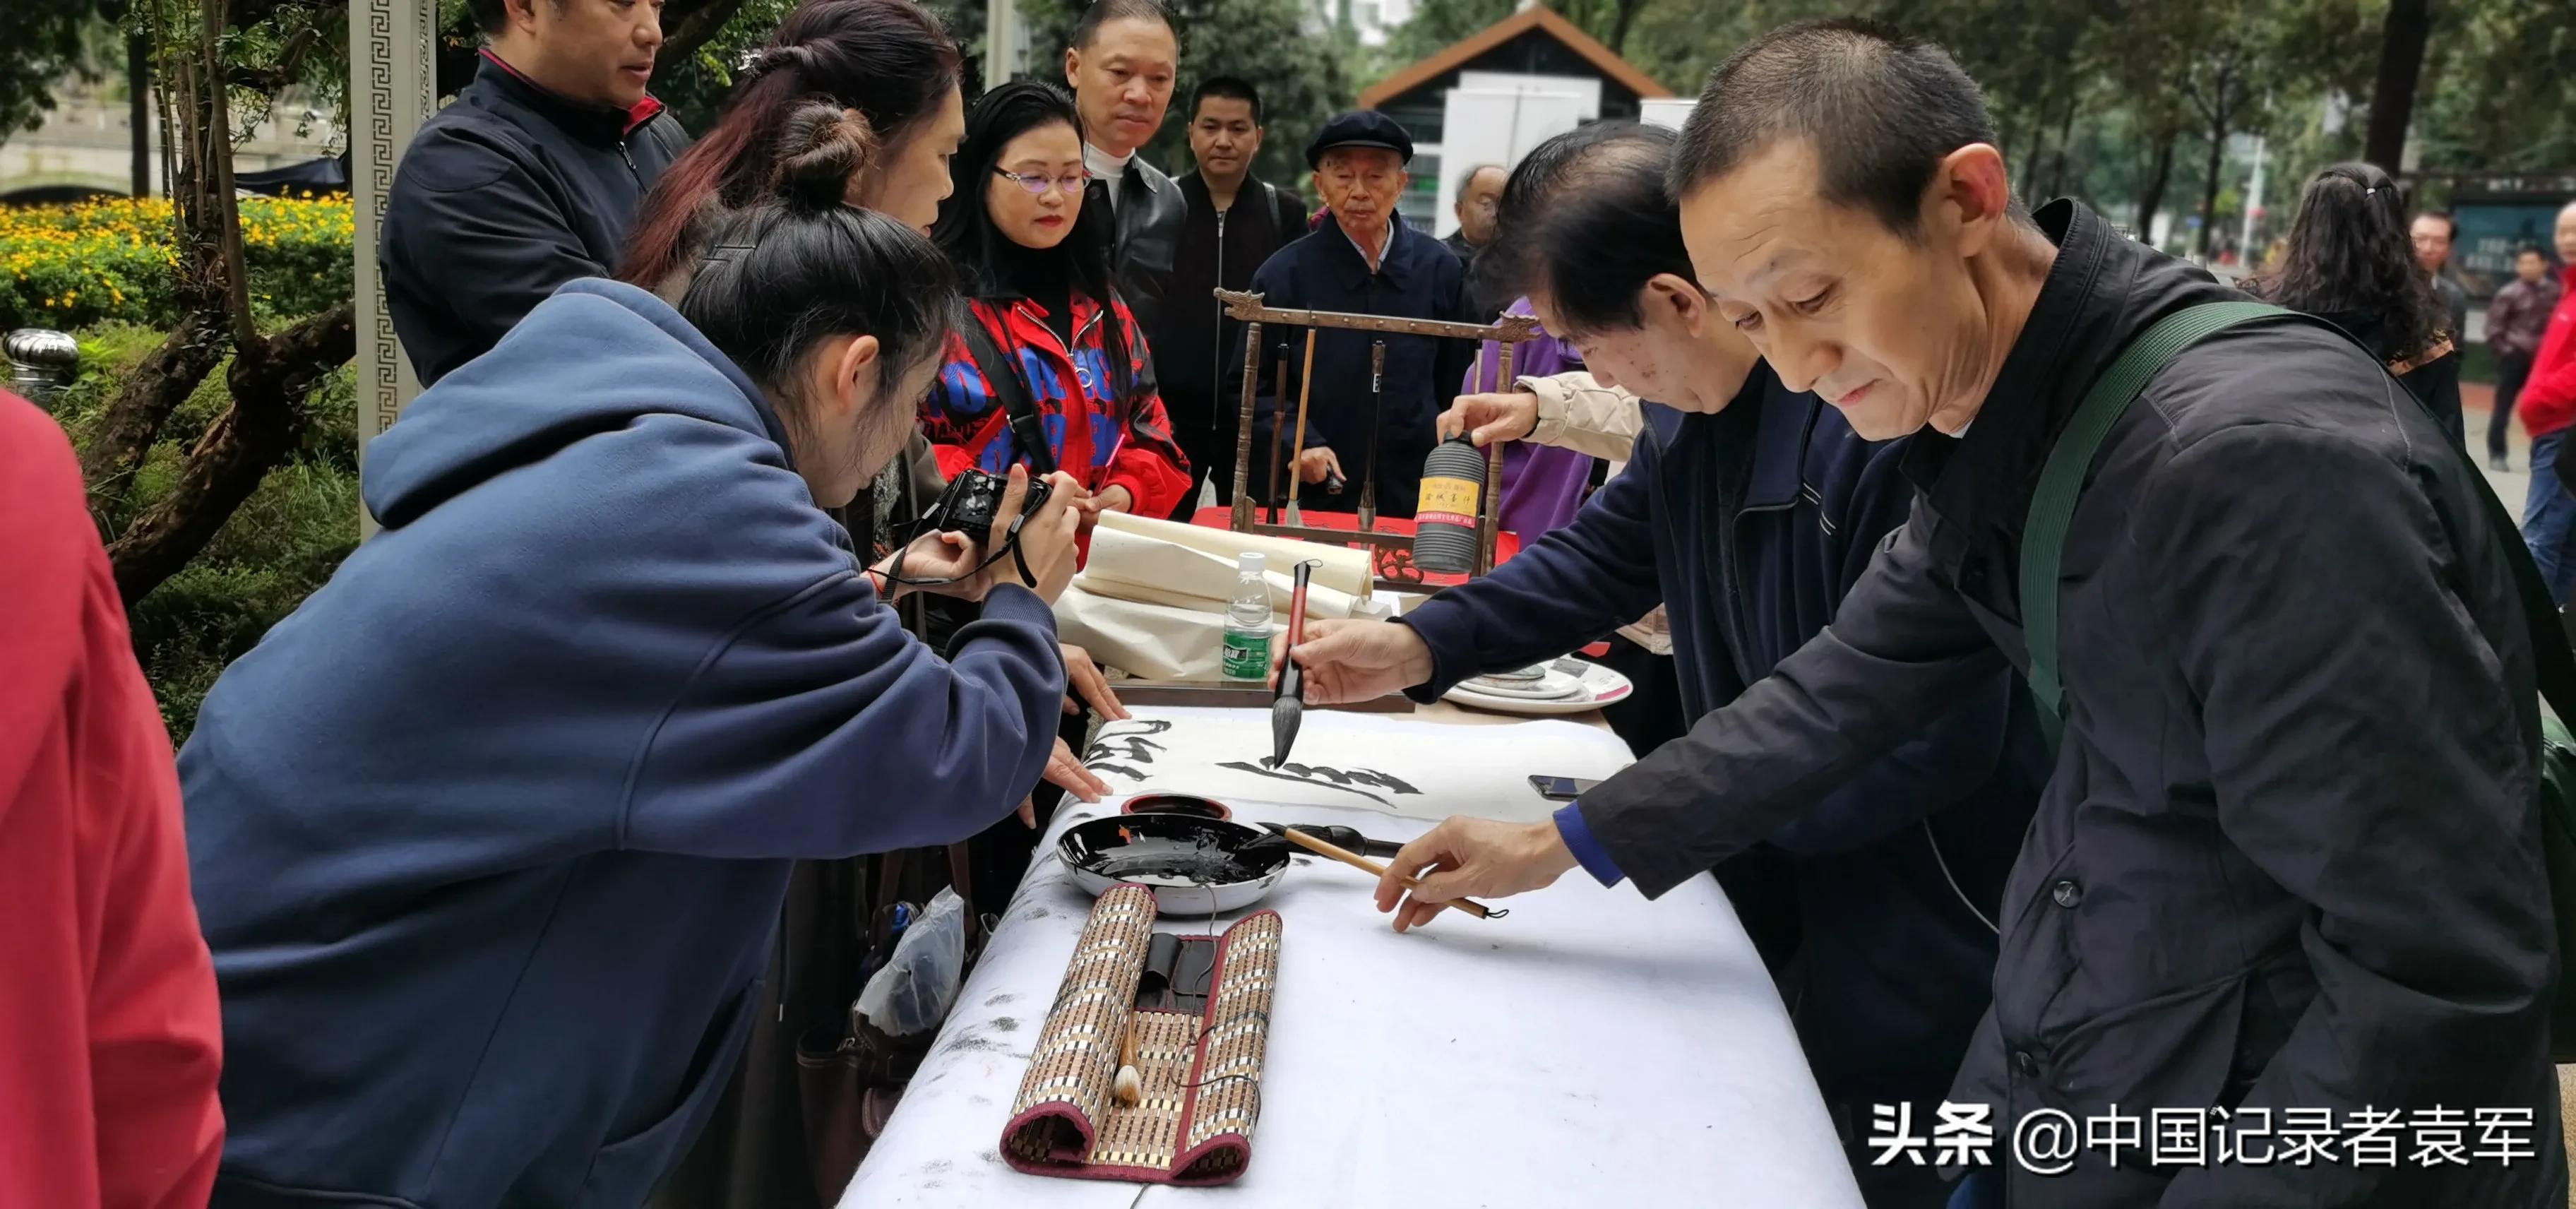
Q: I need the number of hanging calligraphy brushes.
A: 4